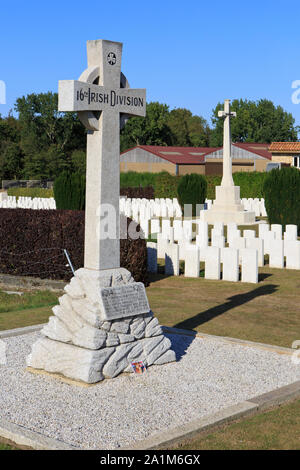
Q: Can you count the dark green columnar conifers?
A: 3